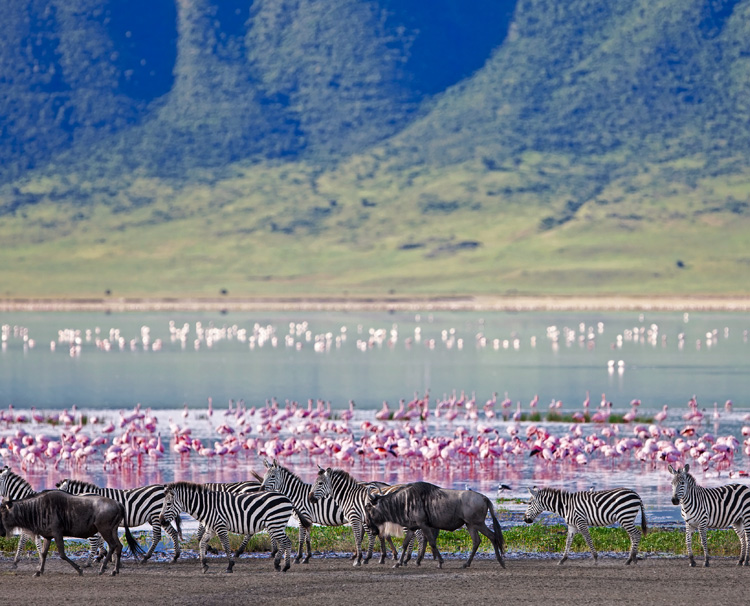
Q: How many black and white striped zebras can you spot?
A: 8